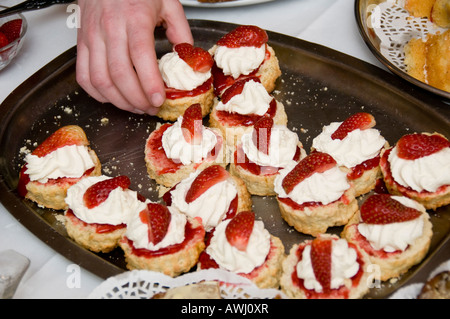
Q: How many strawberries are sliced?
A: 15